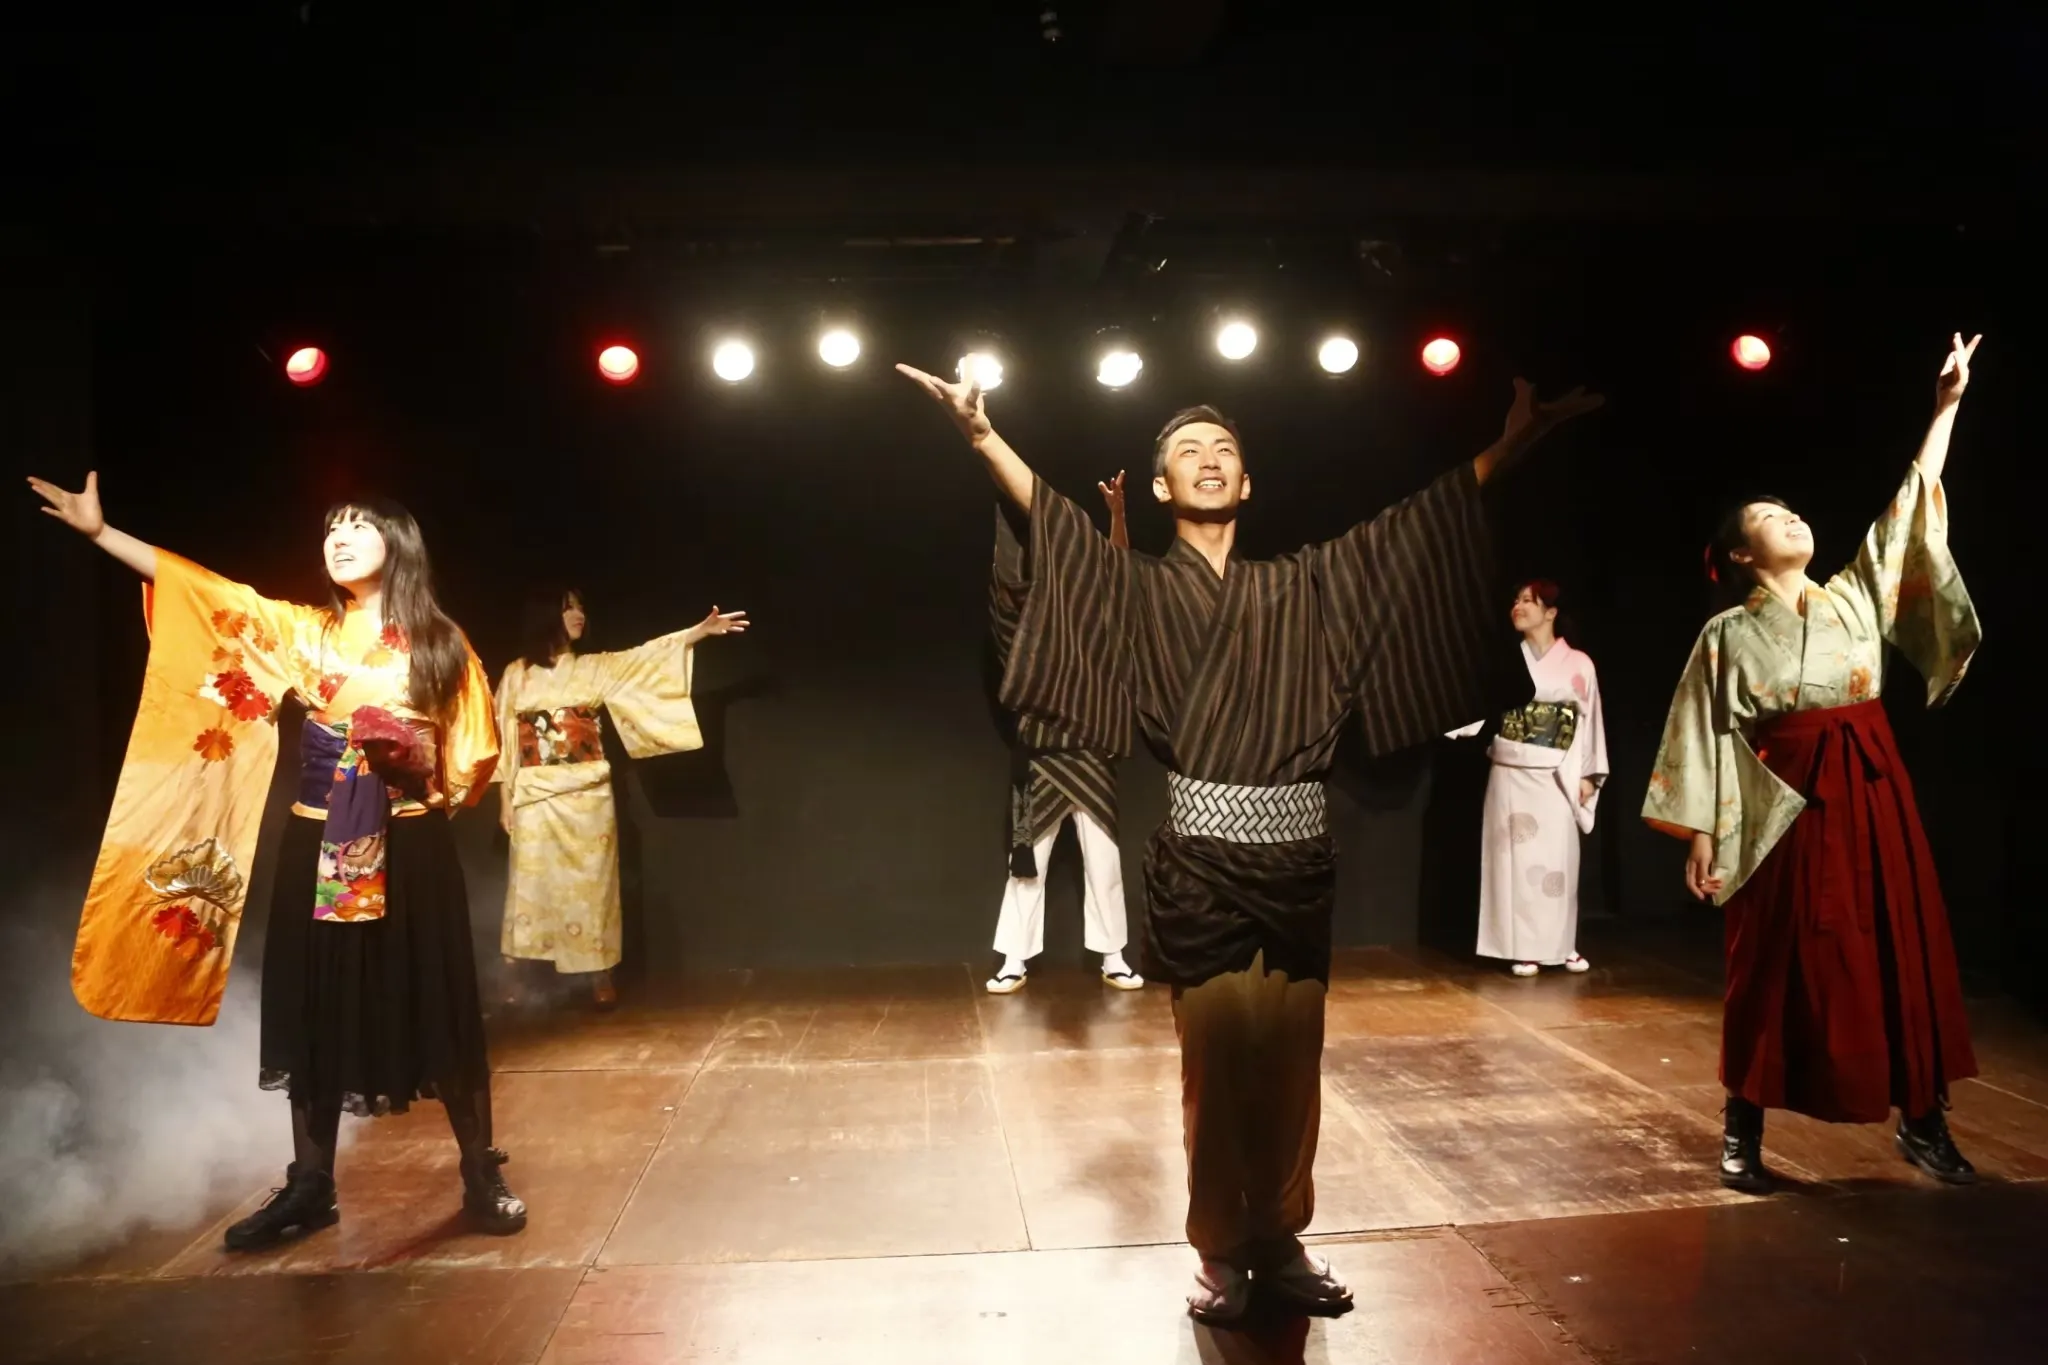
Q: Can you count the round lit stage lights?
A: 10